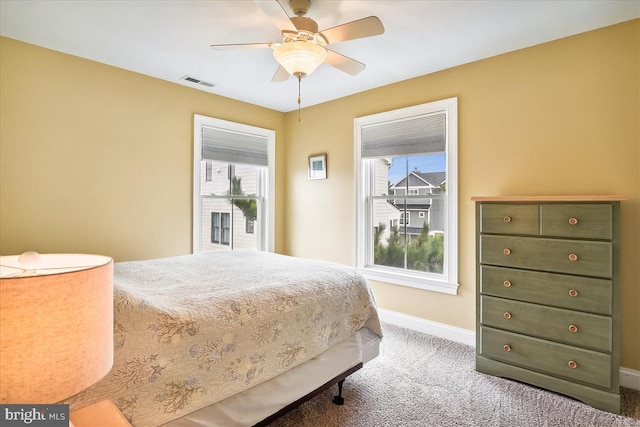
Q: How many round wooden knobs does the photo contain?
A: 10